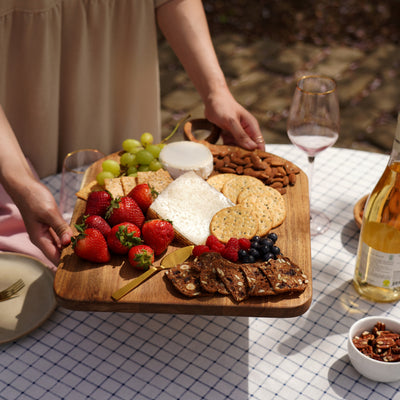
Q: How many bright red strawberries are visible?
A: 8